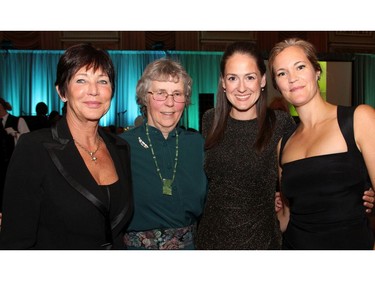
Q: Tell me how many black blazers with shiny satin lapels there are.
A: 1